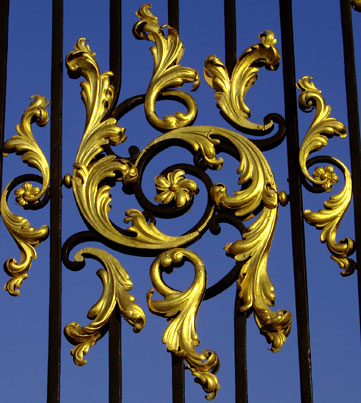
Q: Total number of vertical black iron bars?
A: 7